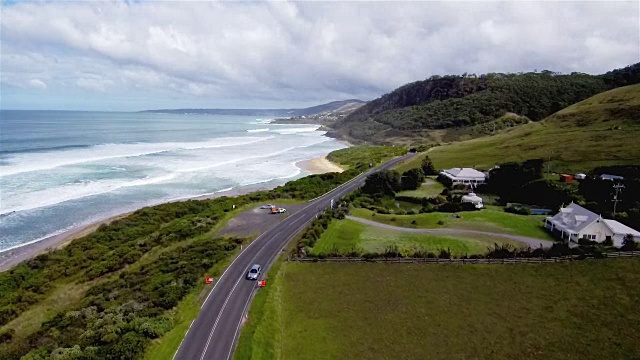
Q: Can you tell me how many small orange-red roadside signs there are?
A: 2